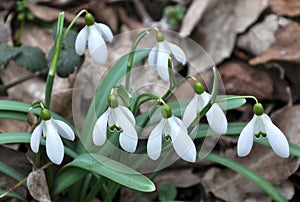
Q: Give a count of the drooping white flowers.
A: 7